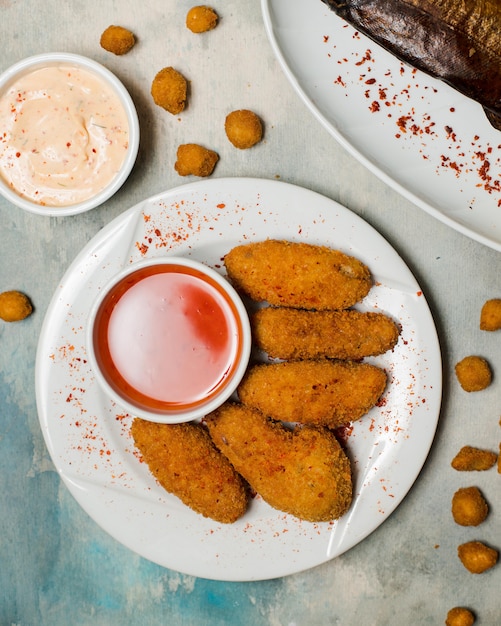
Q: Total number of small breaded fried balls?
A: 12